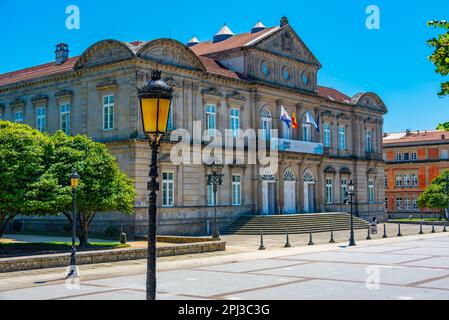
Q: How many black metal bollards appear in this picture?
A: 10